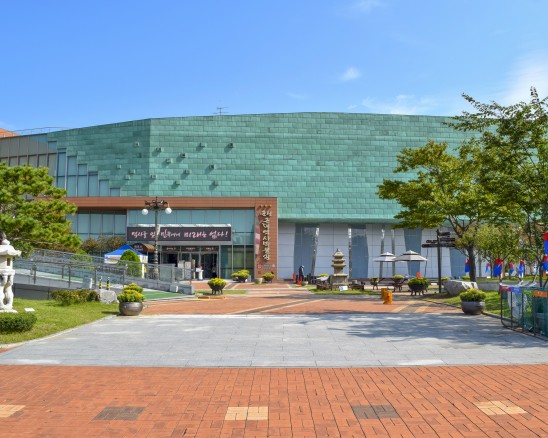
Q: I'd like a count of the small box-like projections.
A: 15